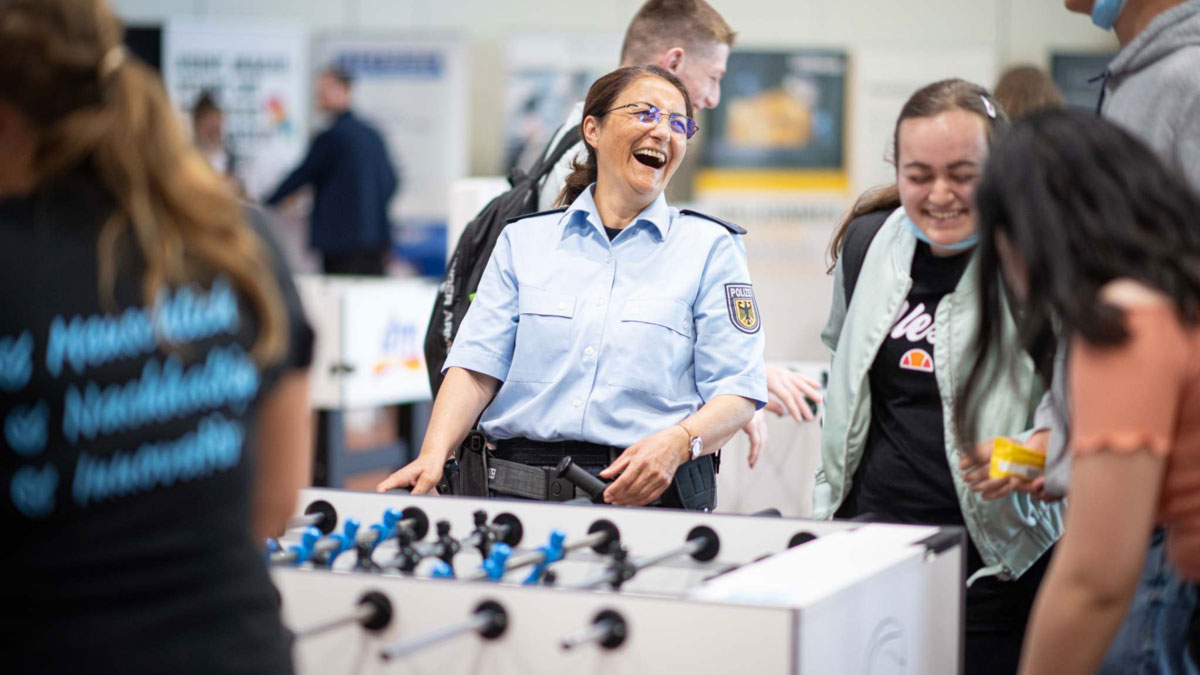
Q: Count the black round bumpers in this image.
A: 9